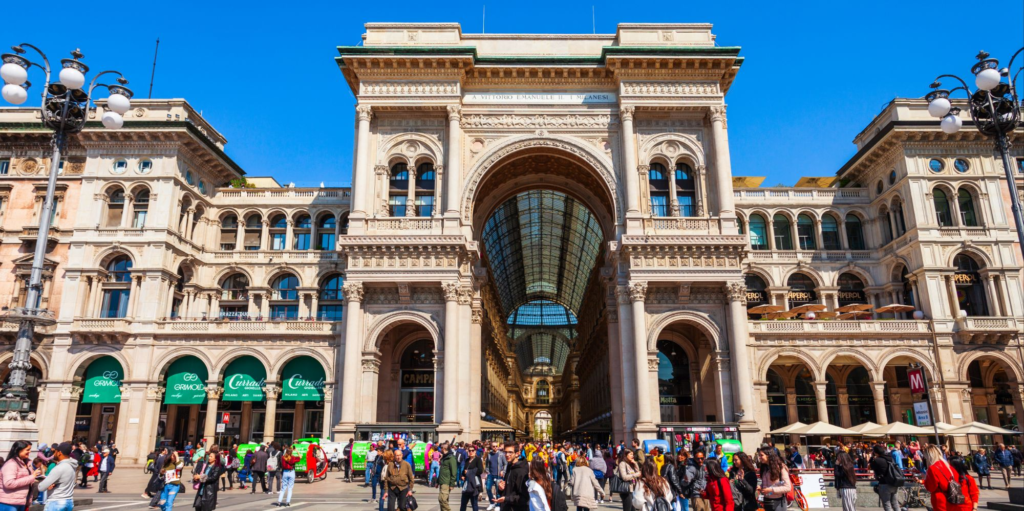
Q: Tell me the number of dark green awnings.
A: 4